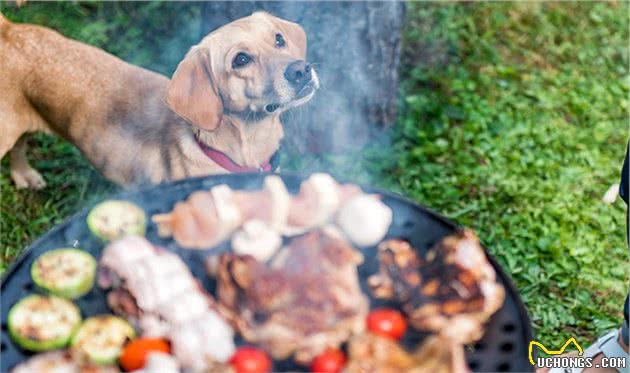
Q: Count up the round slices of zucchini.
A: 4